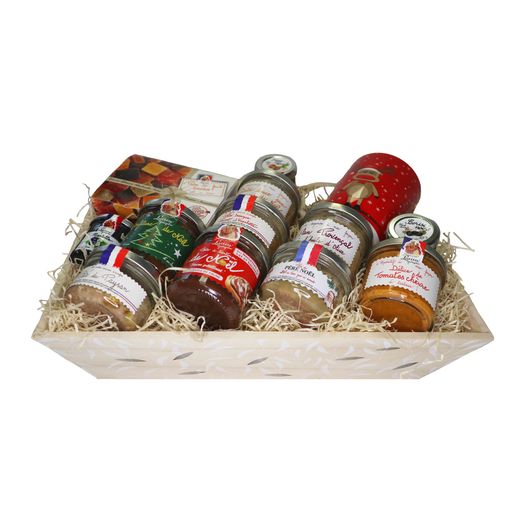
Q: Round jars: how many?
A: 11